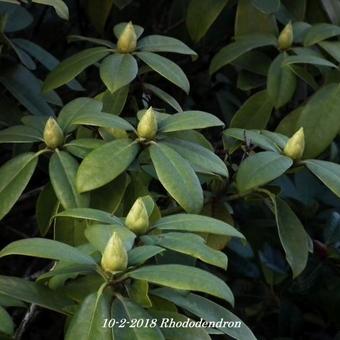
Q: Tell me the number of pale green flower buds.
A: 7